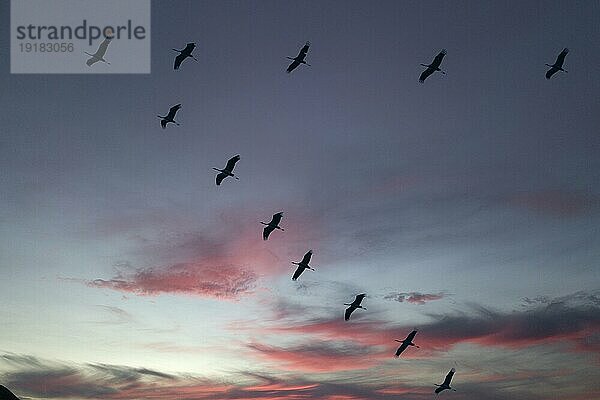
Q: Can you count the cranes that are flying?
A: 12